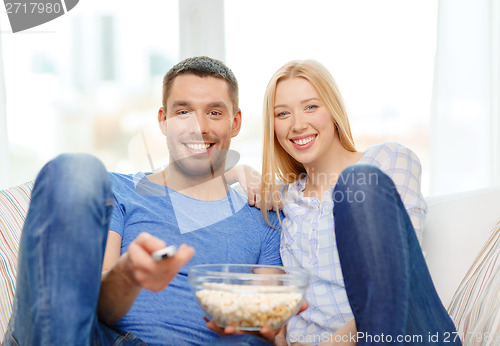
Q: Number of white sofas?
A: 1